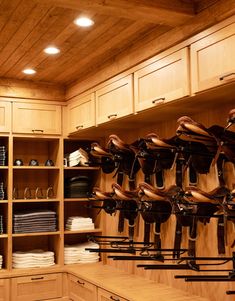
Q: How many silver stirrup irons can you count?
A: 4